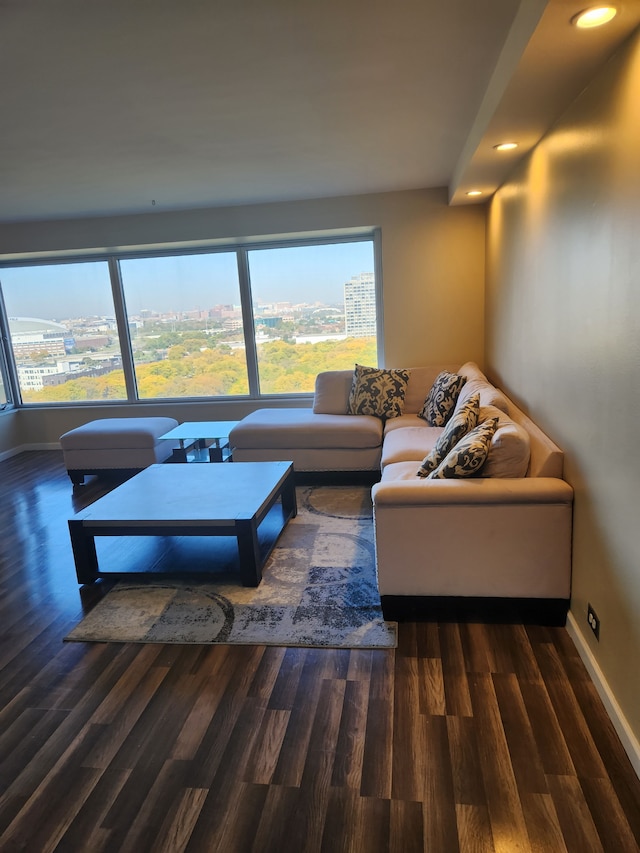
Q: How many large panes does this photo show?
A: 3